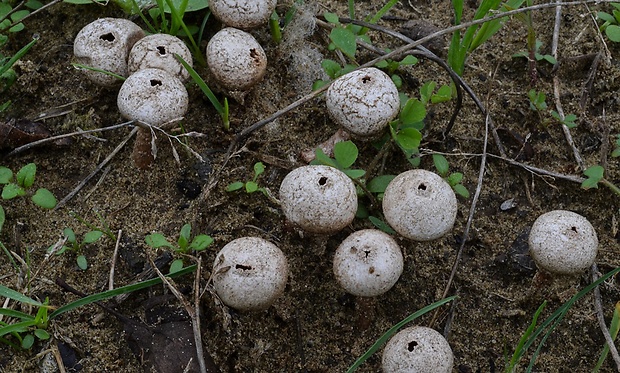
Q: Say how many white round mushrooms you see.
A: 12